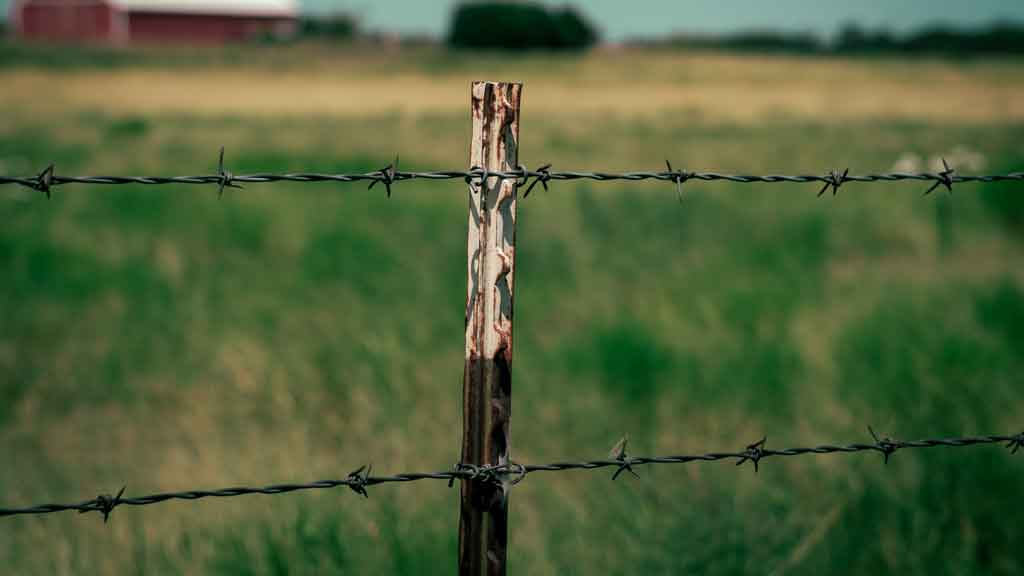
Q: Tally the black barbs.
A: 13